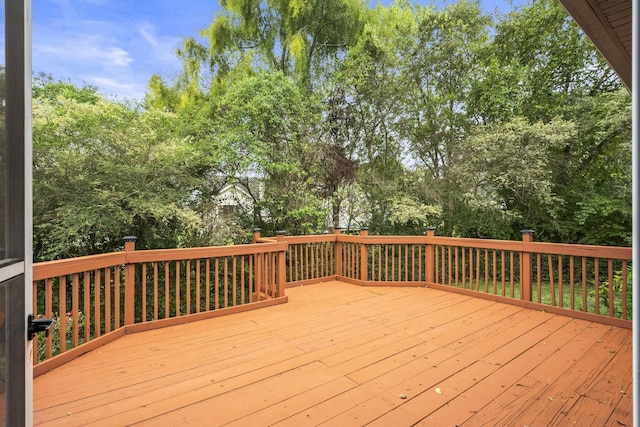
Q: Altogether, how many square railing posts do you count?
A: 7